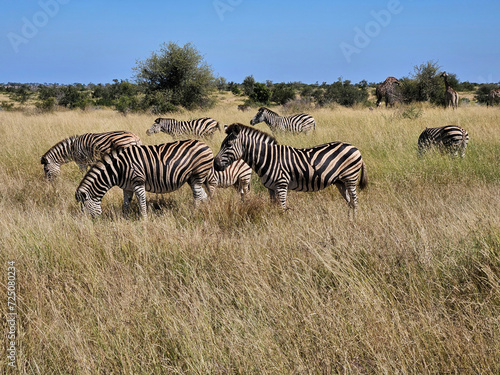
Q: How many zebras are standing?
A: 7